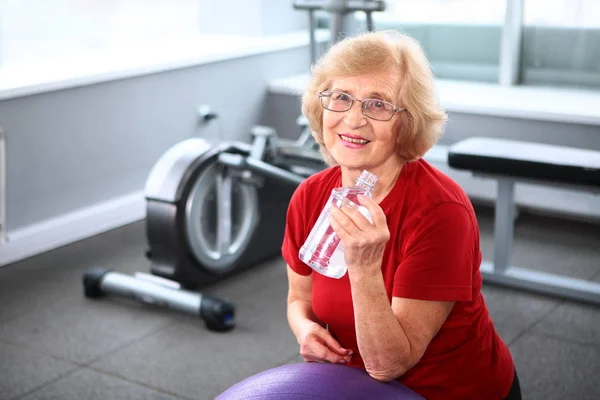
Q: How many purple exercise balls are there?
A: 1